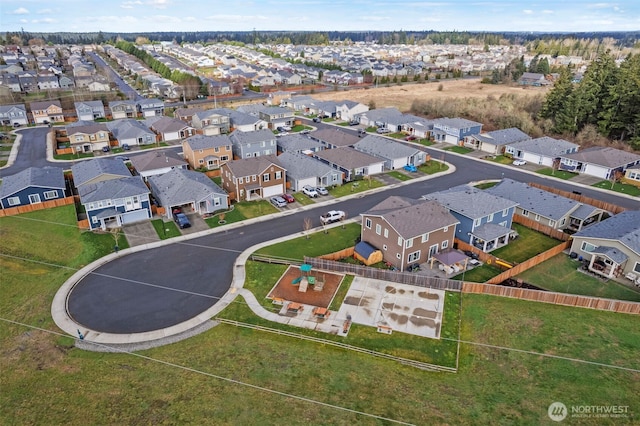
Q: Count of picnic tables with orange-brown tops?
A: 2